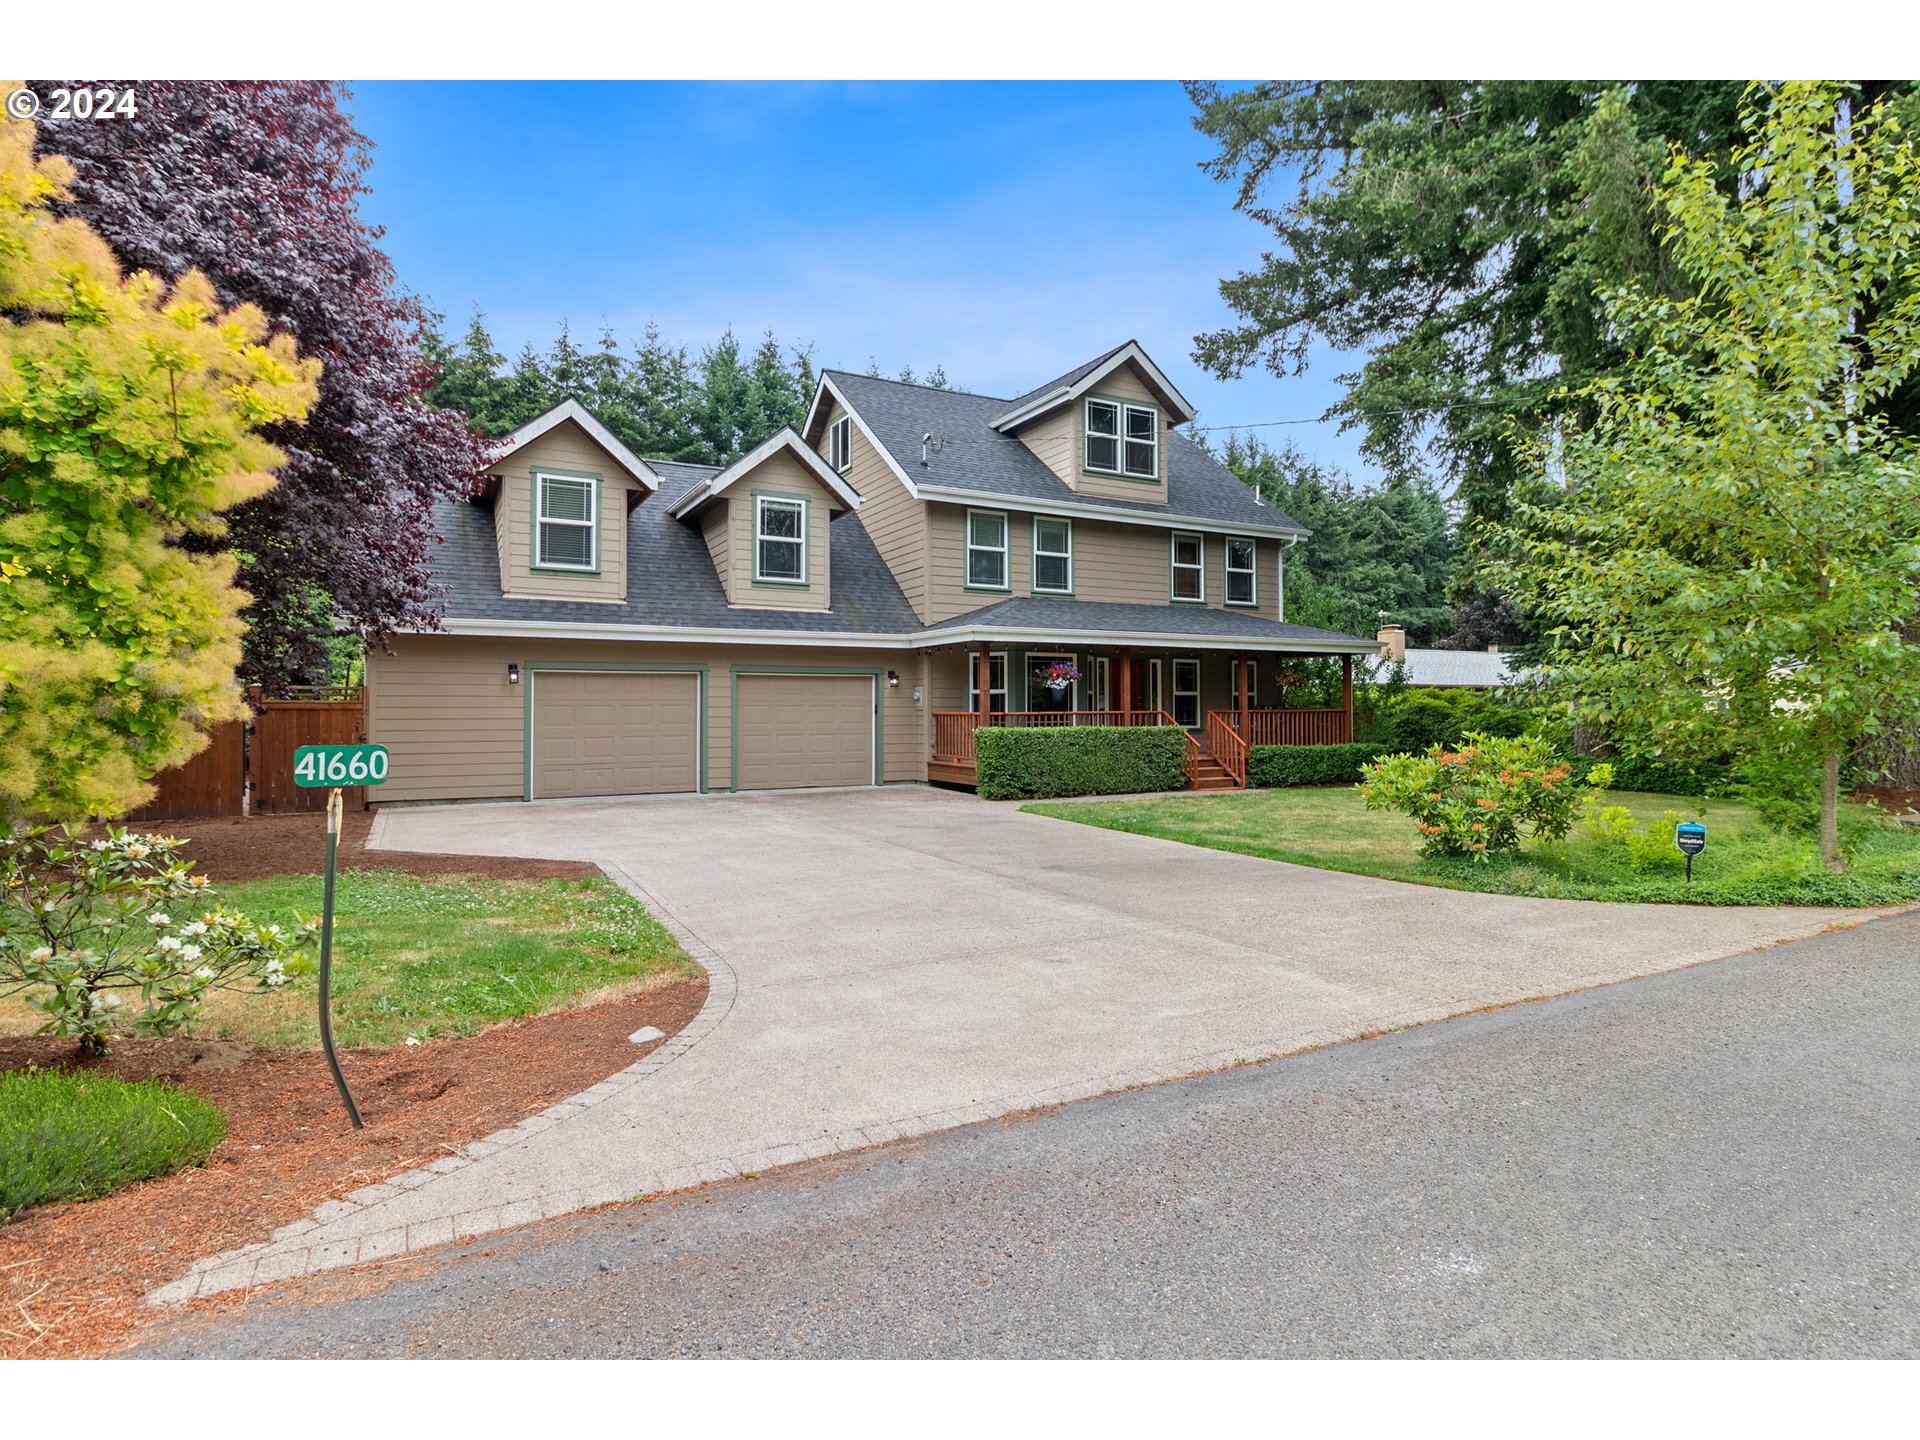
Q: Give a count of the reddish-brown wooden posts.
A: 4